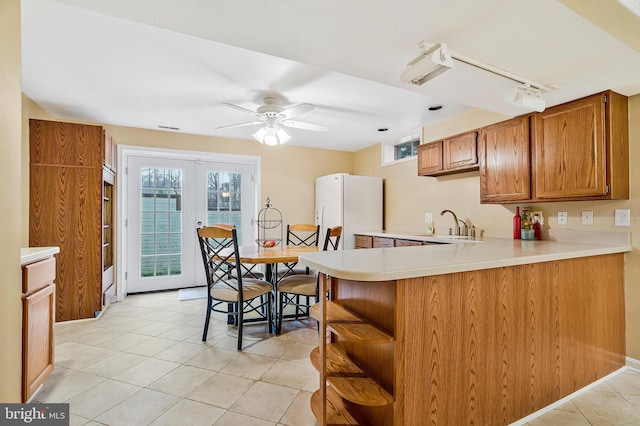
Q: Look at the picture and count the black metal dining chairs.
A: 4